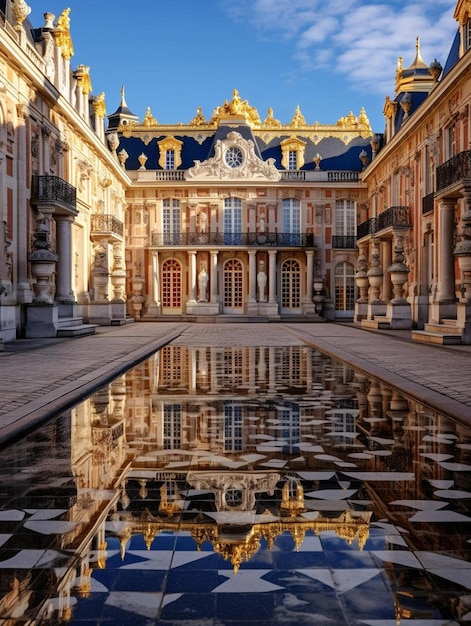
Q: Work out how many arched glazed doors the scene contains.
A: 4